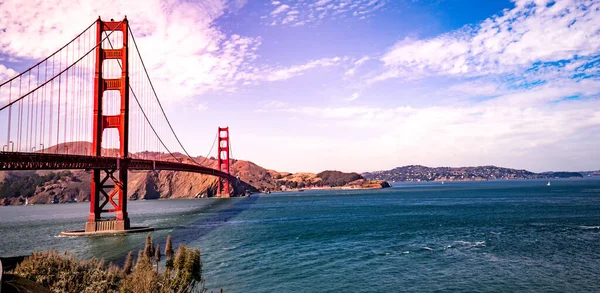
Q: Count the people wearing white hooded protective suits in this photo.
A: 0